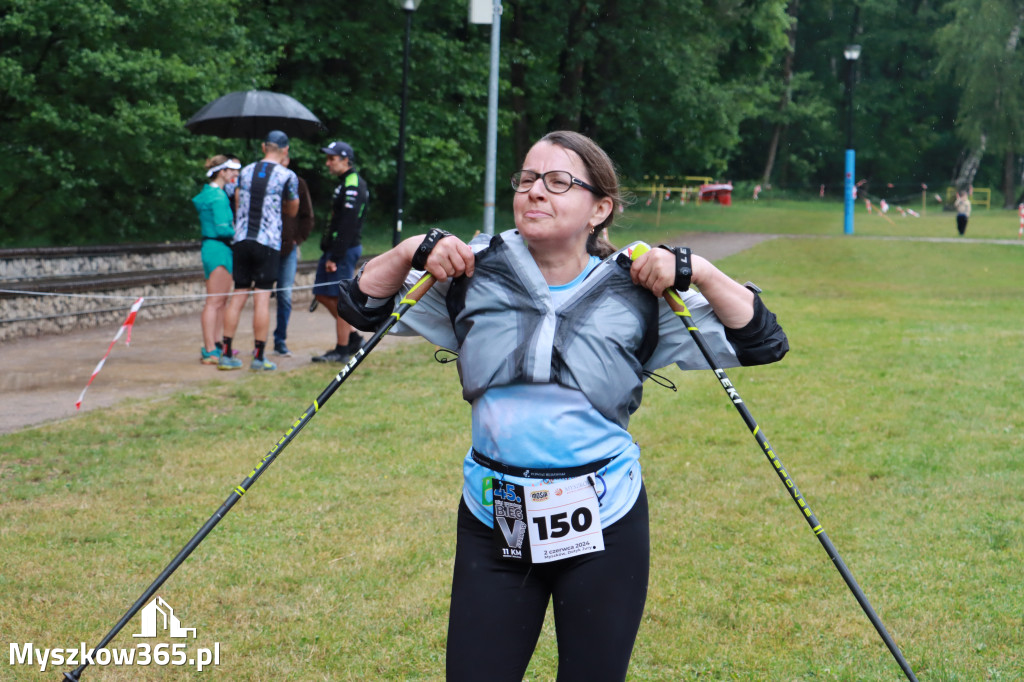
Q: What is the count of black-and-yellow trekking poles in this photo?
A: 2